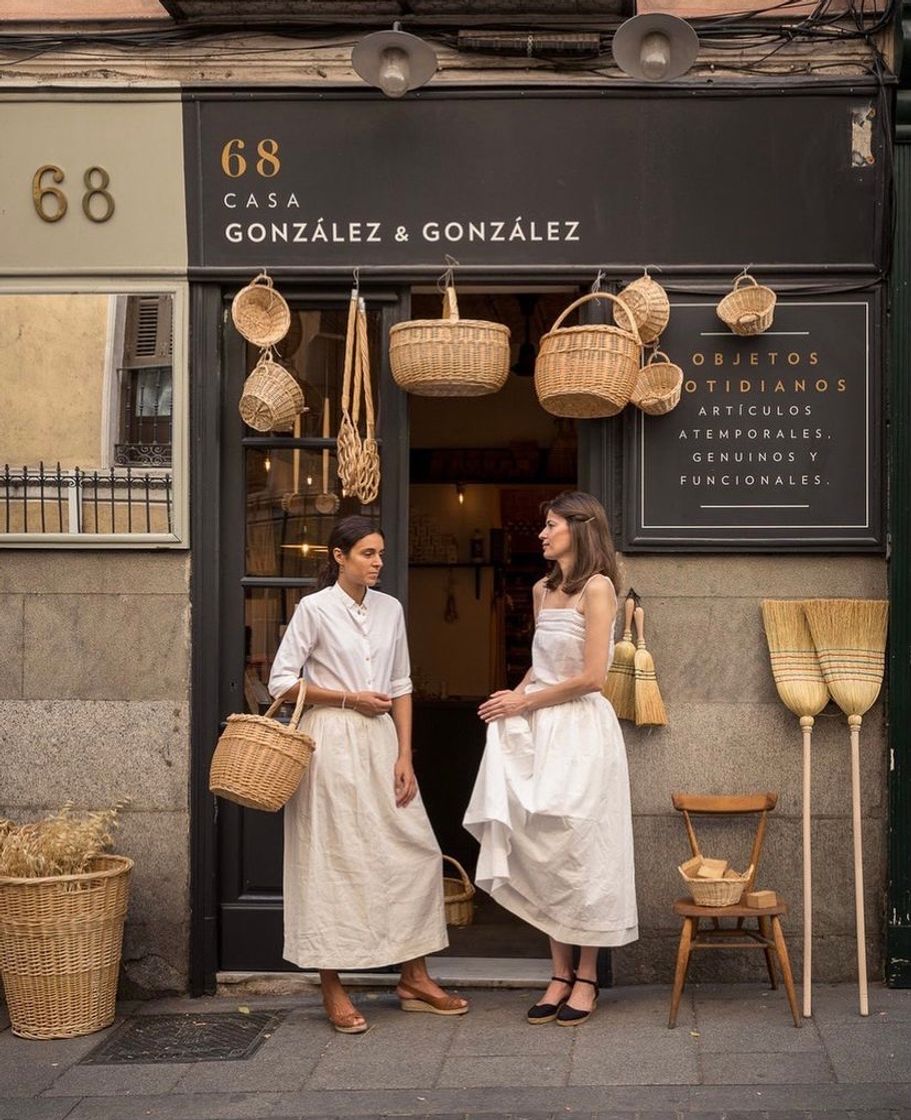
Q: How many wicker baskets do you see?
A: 11